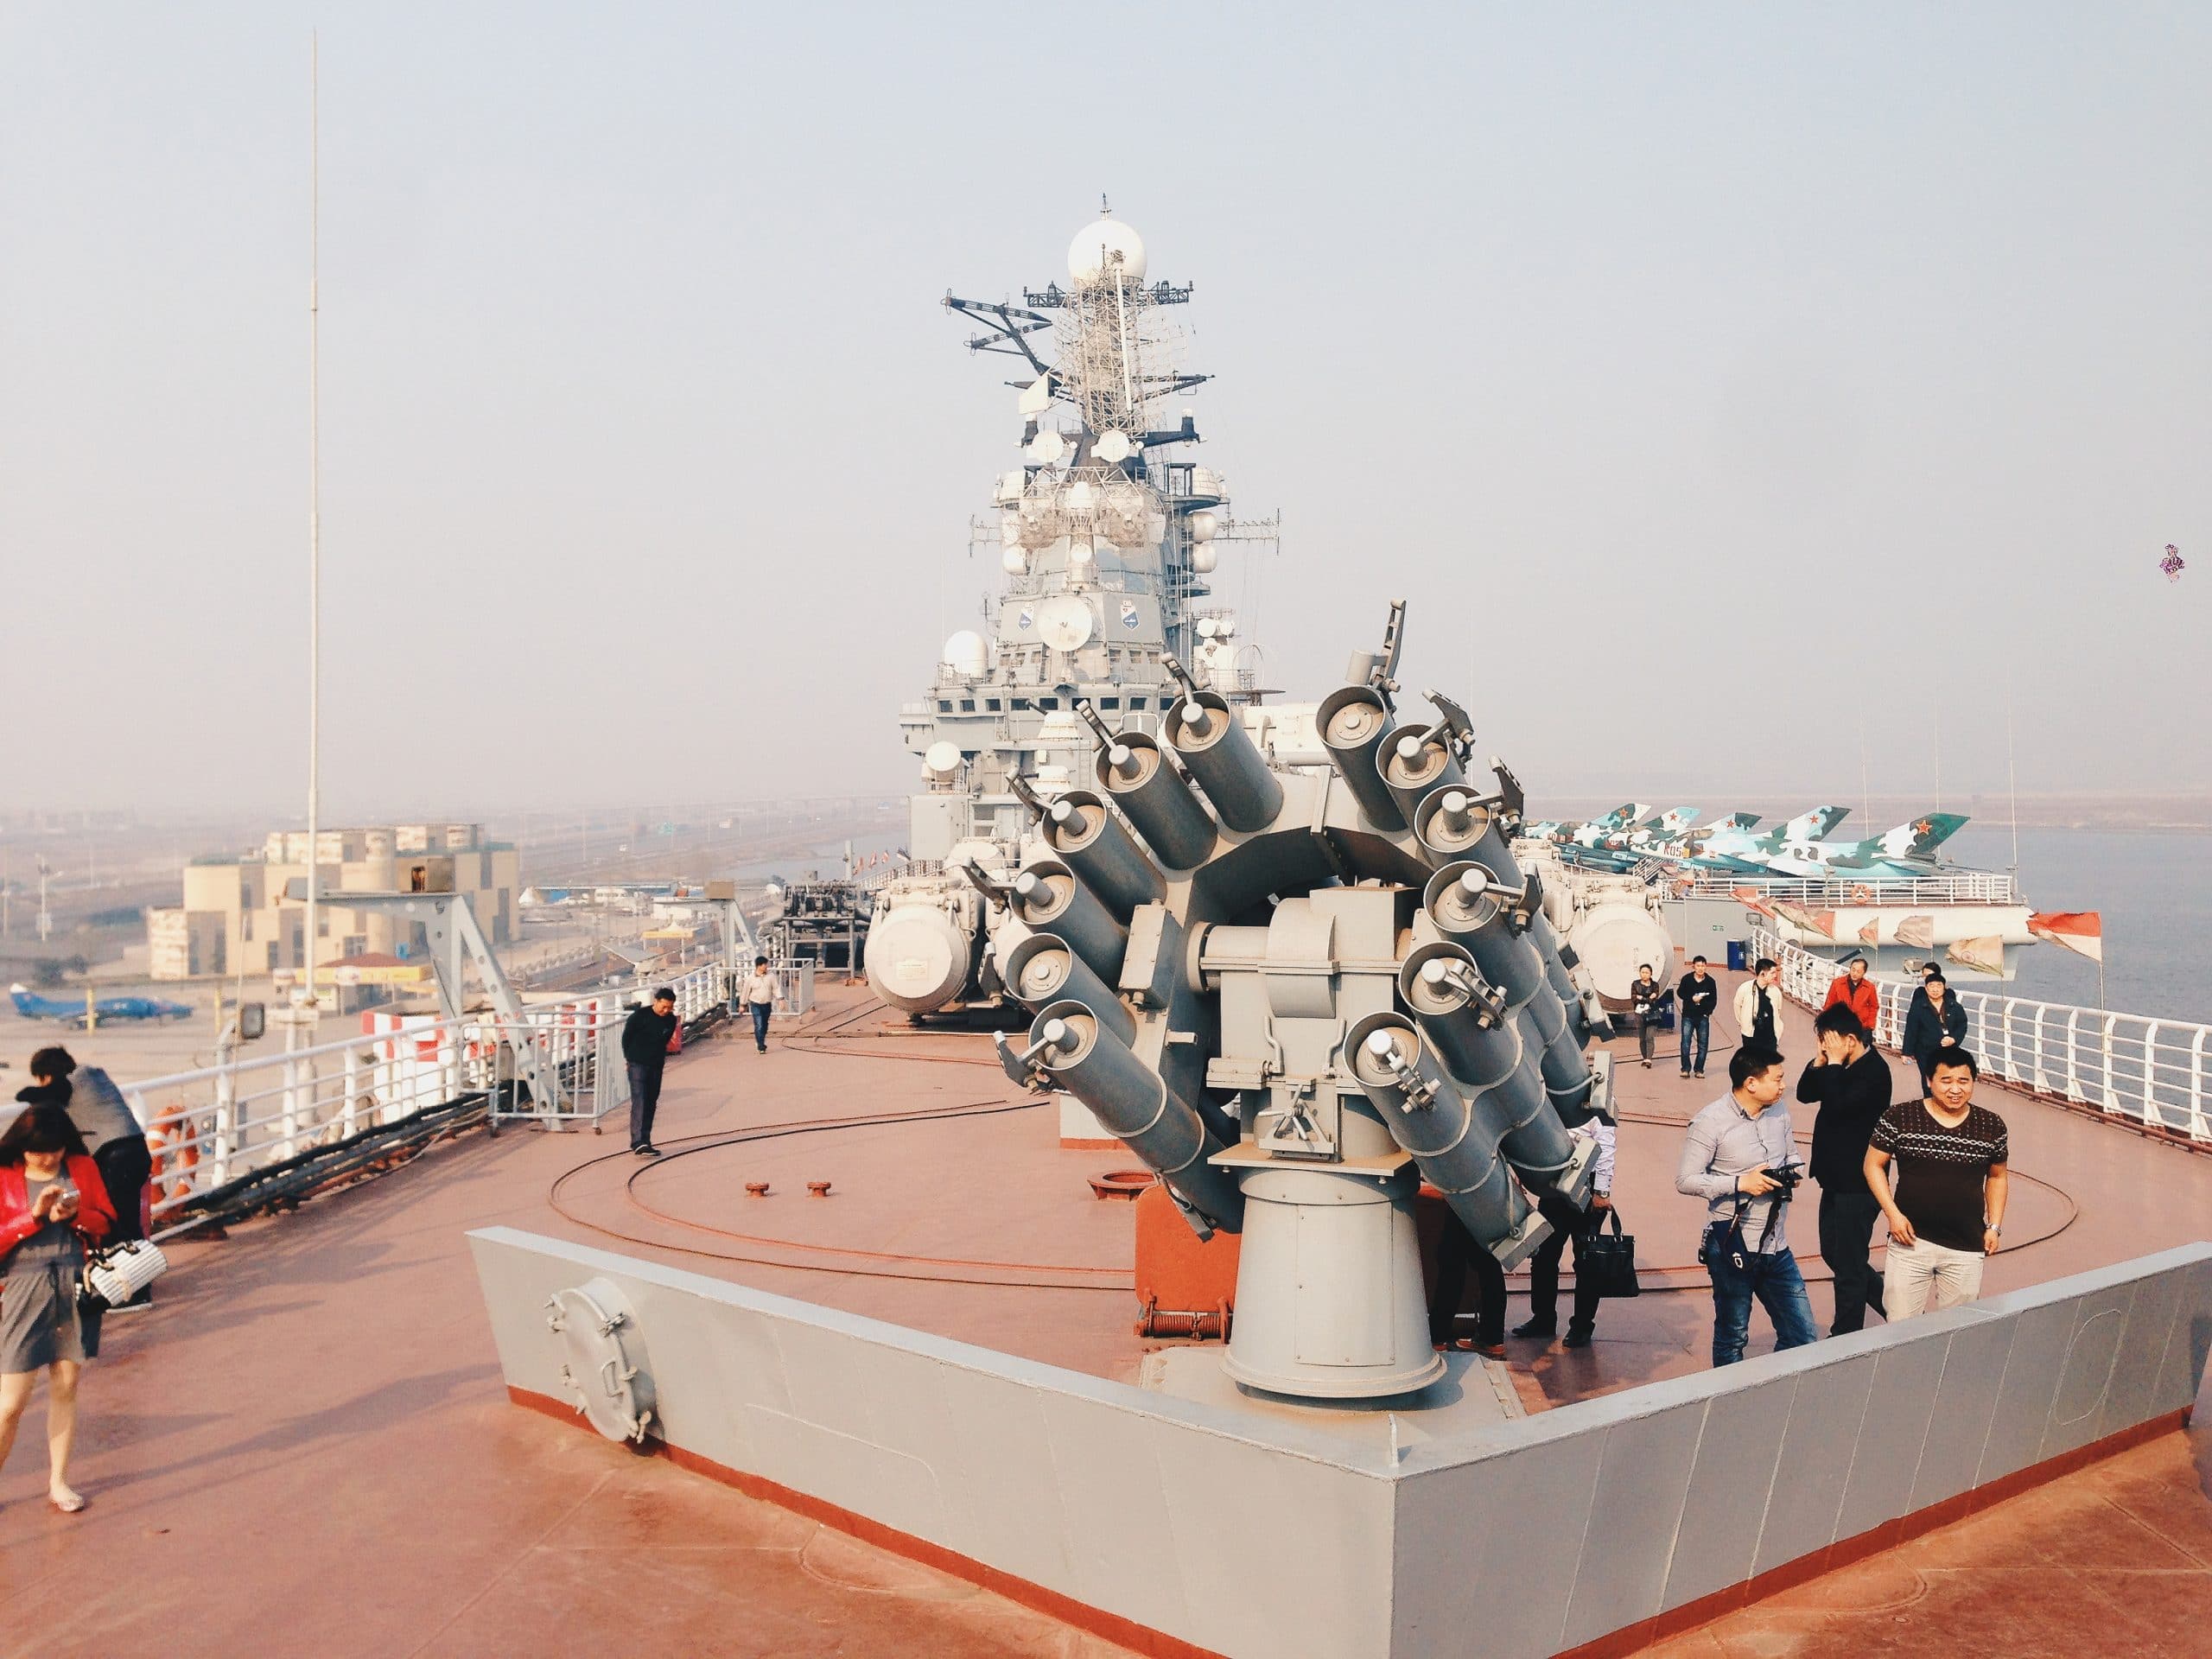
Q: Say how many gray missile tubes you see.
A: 12